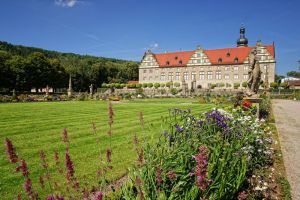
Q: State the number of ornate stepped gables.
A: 3